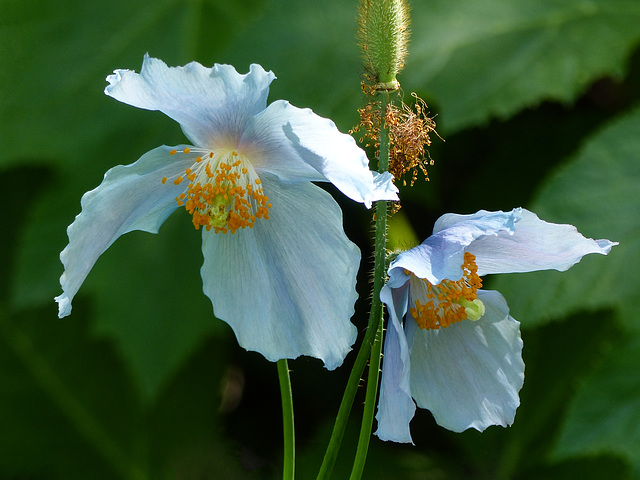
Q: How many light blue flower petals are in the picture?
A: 8